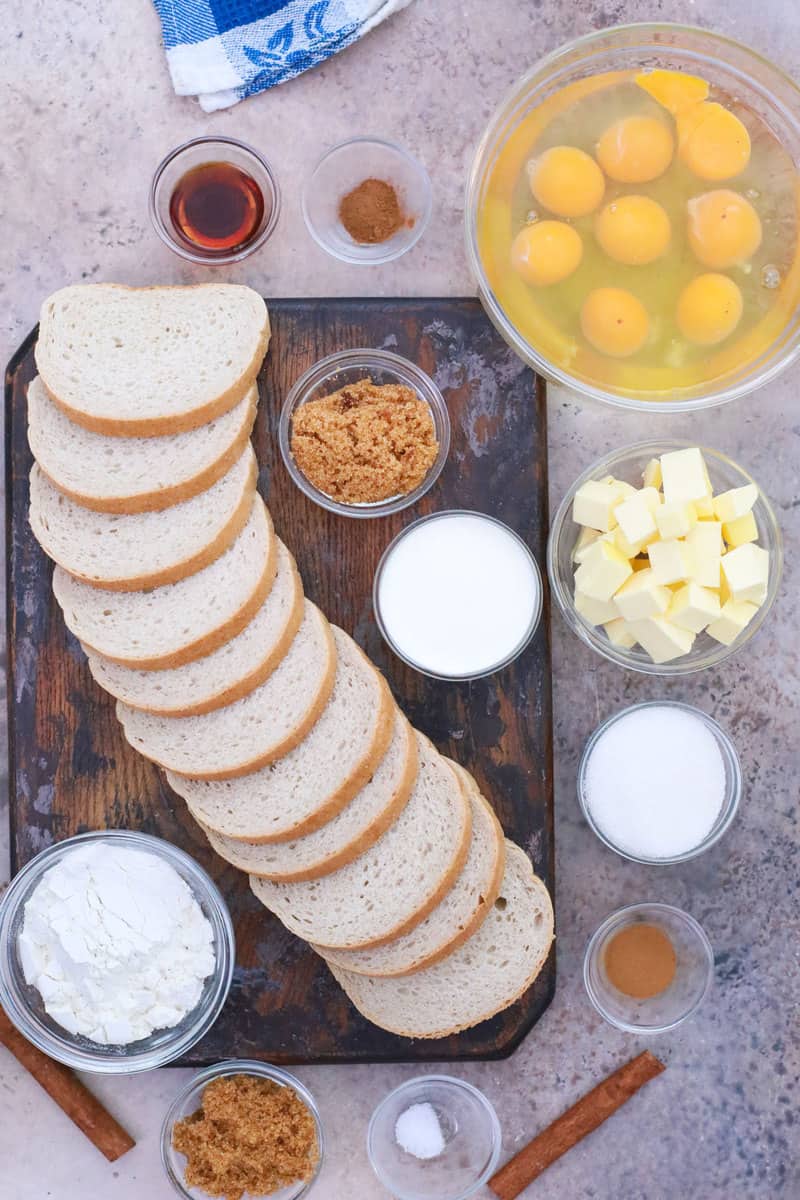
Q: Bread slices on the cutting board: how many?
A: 11